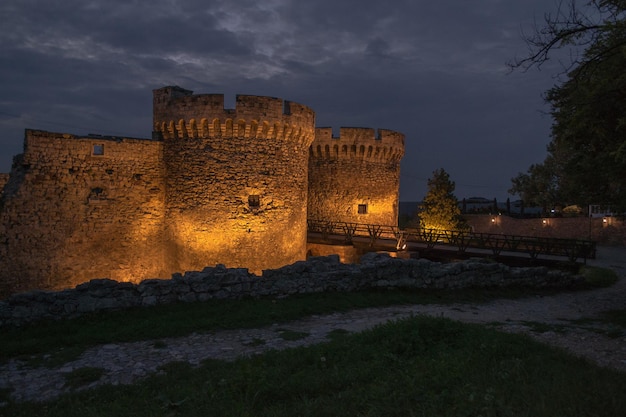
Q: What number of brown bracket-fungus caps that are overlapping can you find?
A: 0